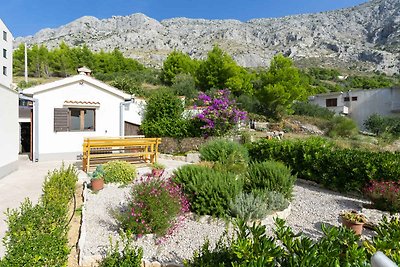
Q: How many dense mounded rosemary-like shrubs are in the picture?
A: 3